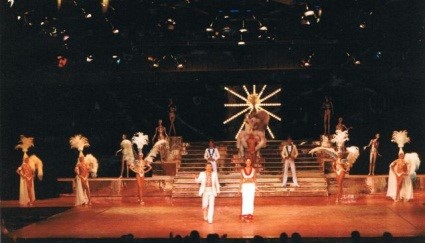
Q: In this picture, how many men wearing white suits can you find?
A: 3